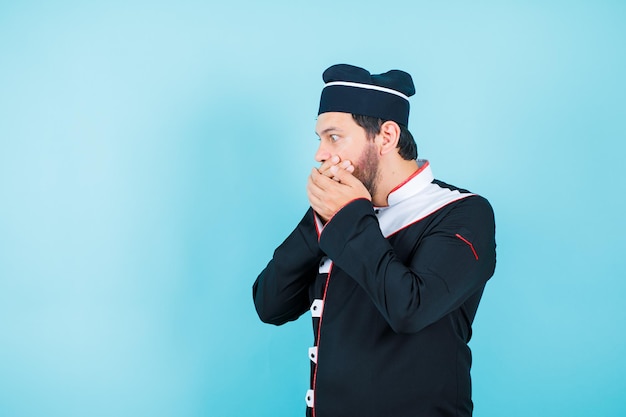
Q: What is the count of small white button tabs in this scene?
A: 4